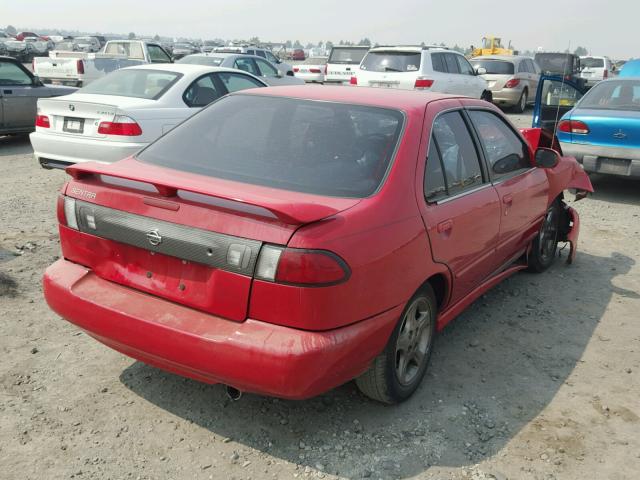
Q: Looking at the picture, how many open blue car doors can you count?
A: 1